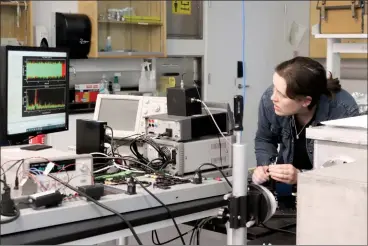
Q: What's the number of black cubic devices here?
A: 2